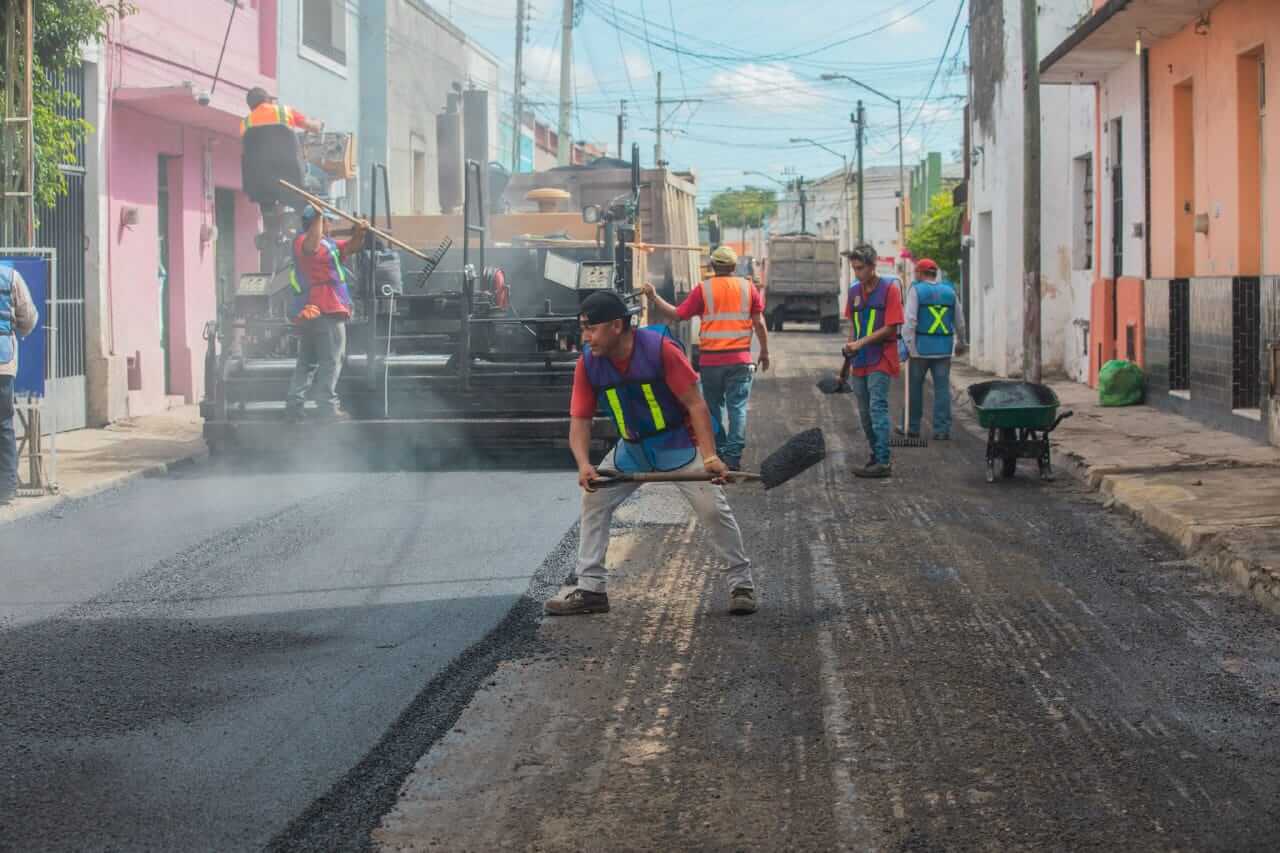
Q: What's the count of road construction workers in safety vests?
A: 7